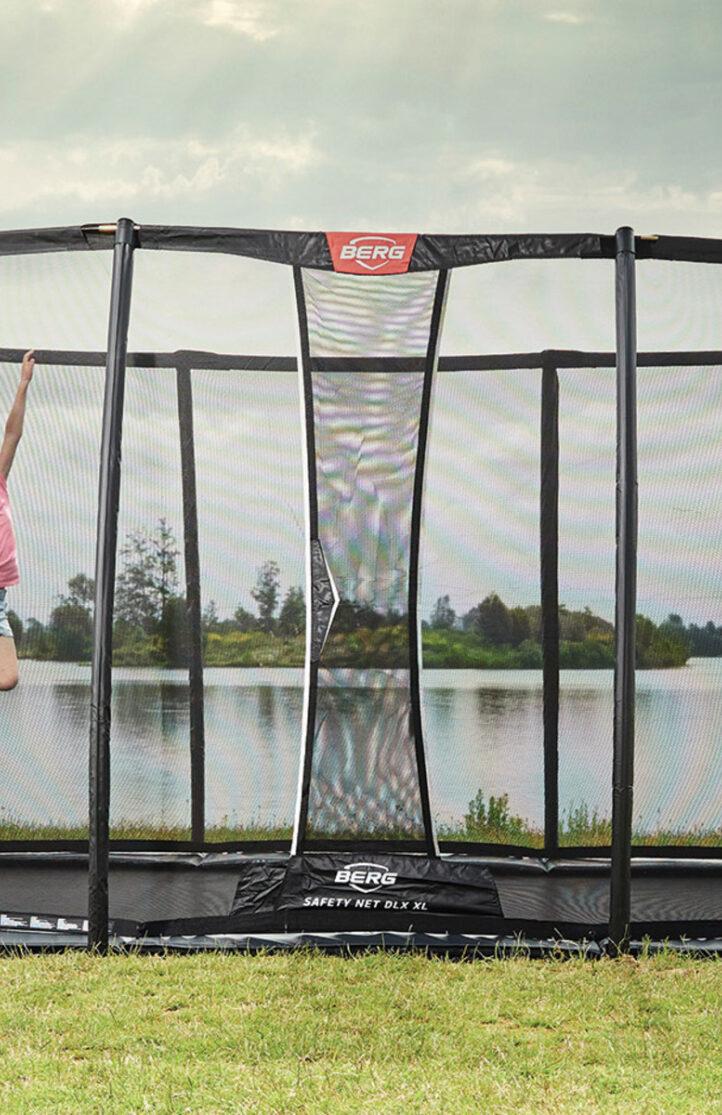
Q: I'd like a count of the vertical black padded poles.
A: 4